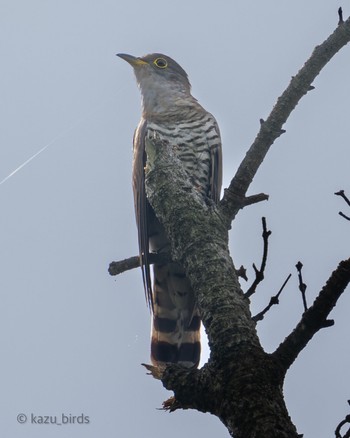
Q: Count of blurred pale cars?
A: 0